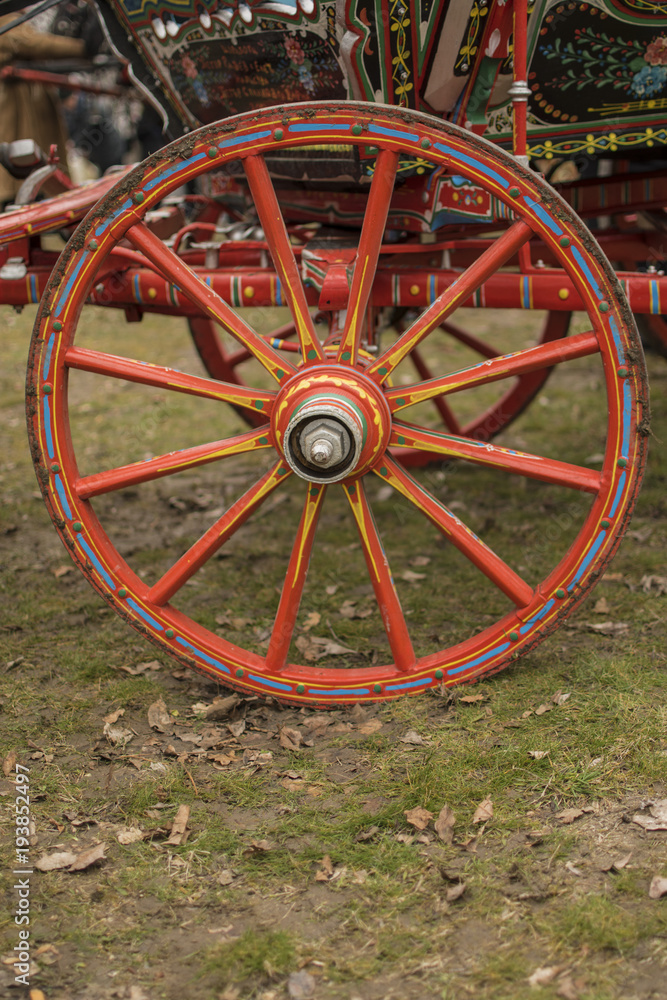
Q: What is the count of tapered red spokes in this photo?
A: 12